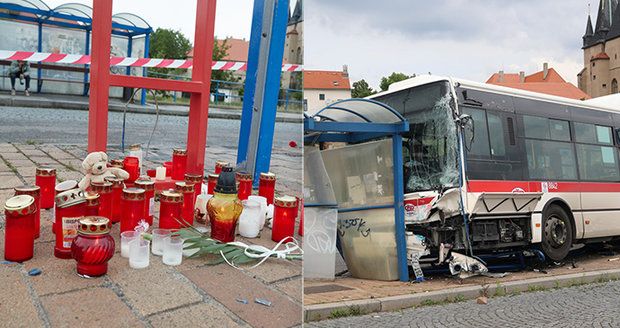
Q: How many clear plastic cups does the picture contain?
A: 4